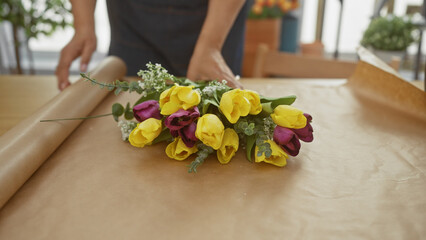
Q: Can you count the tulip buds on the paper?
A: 14